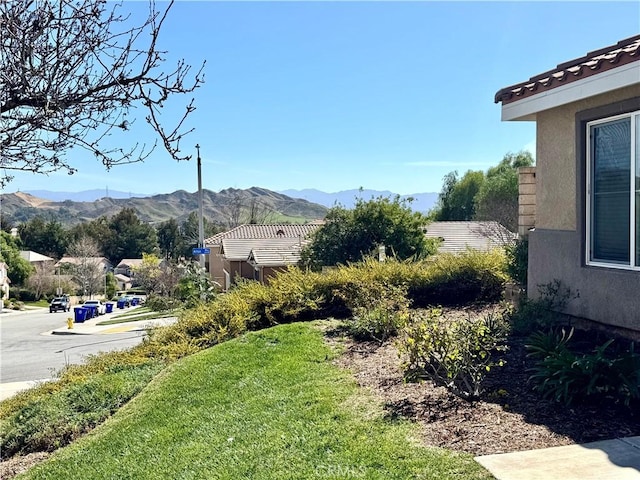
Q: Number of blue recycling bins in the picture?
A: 5